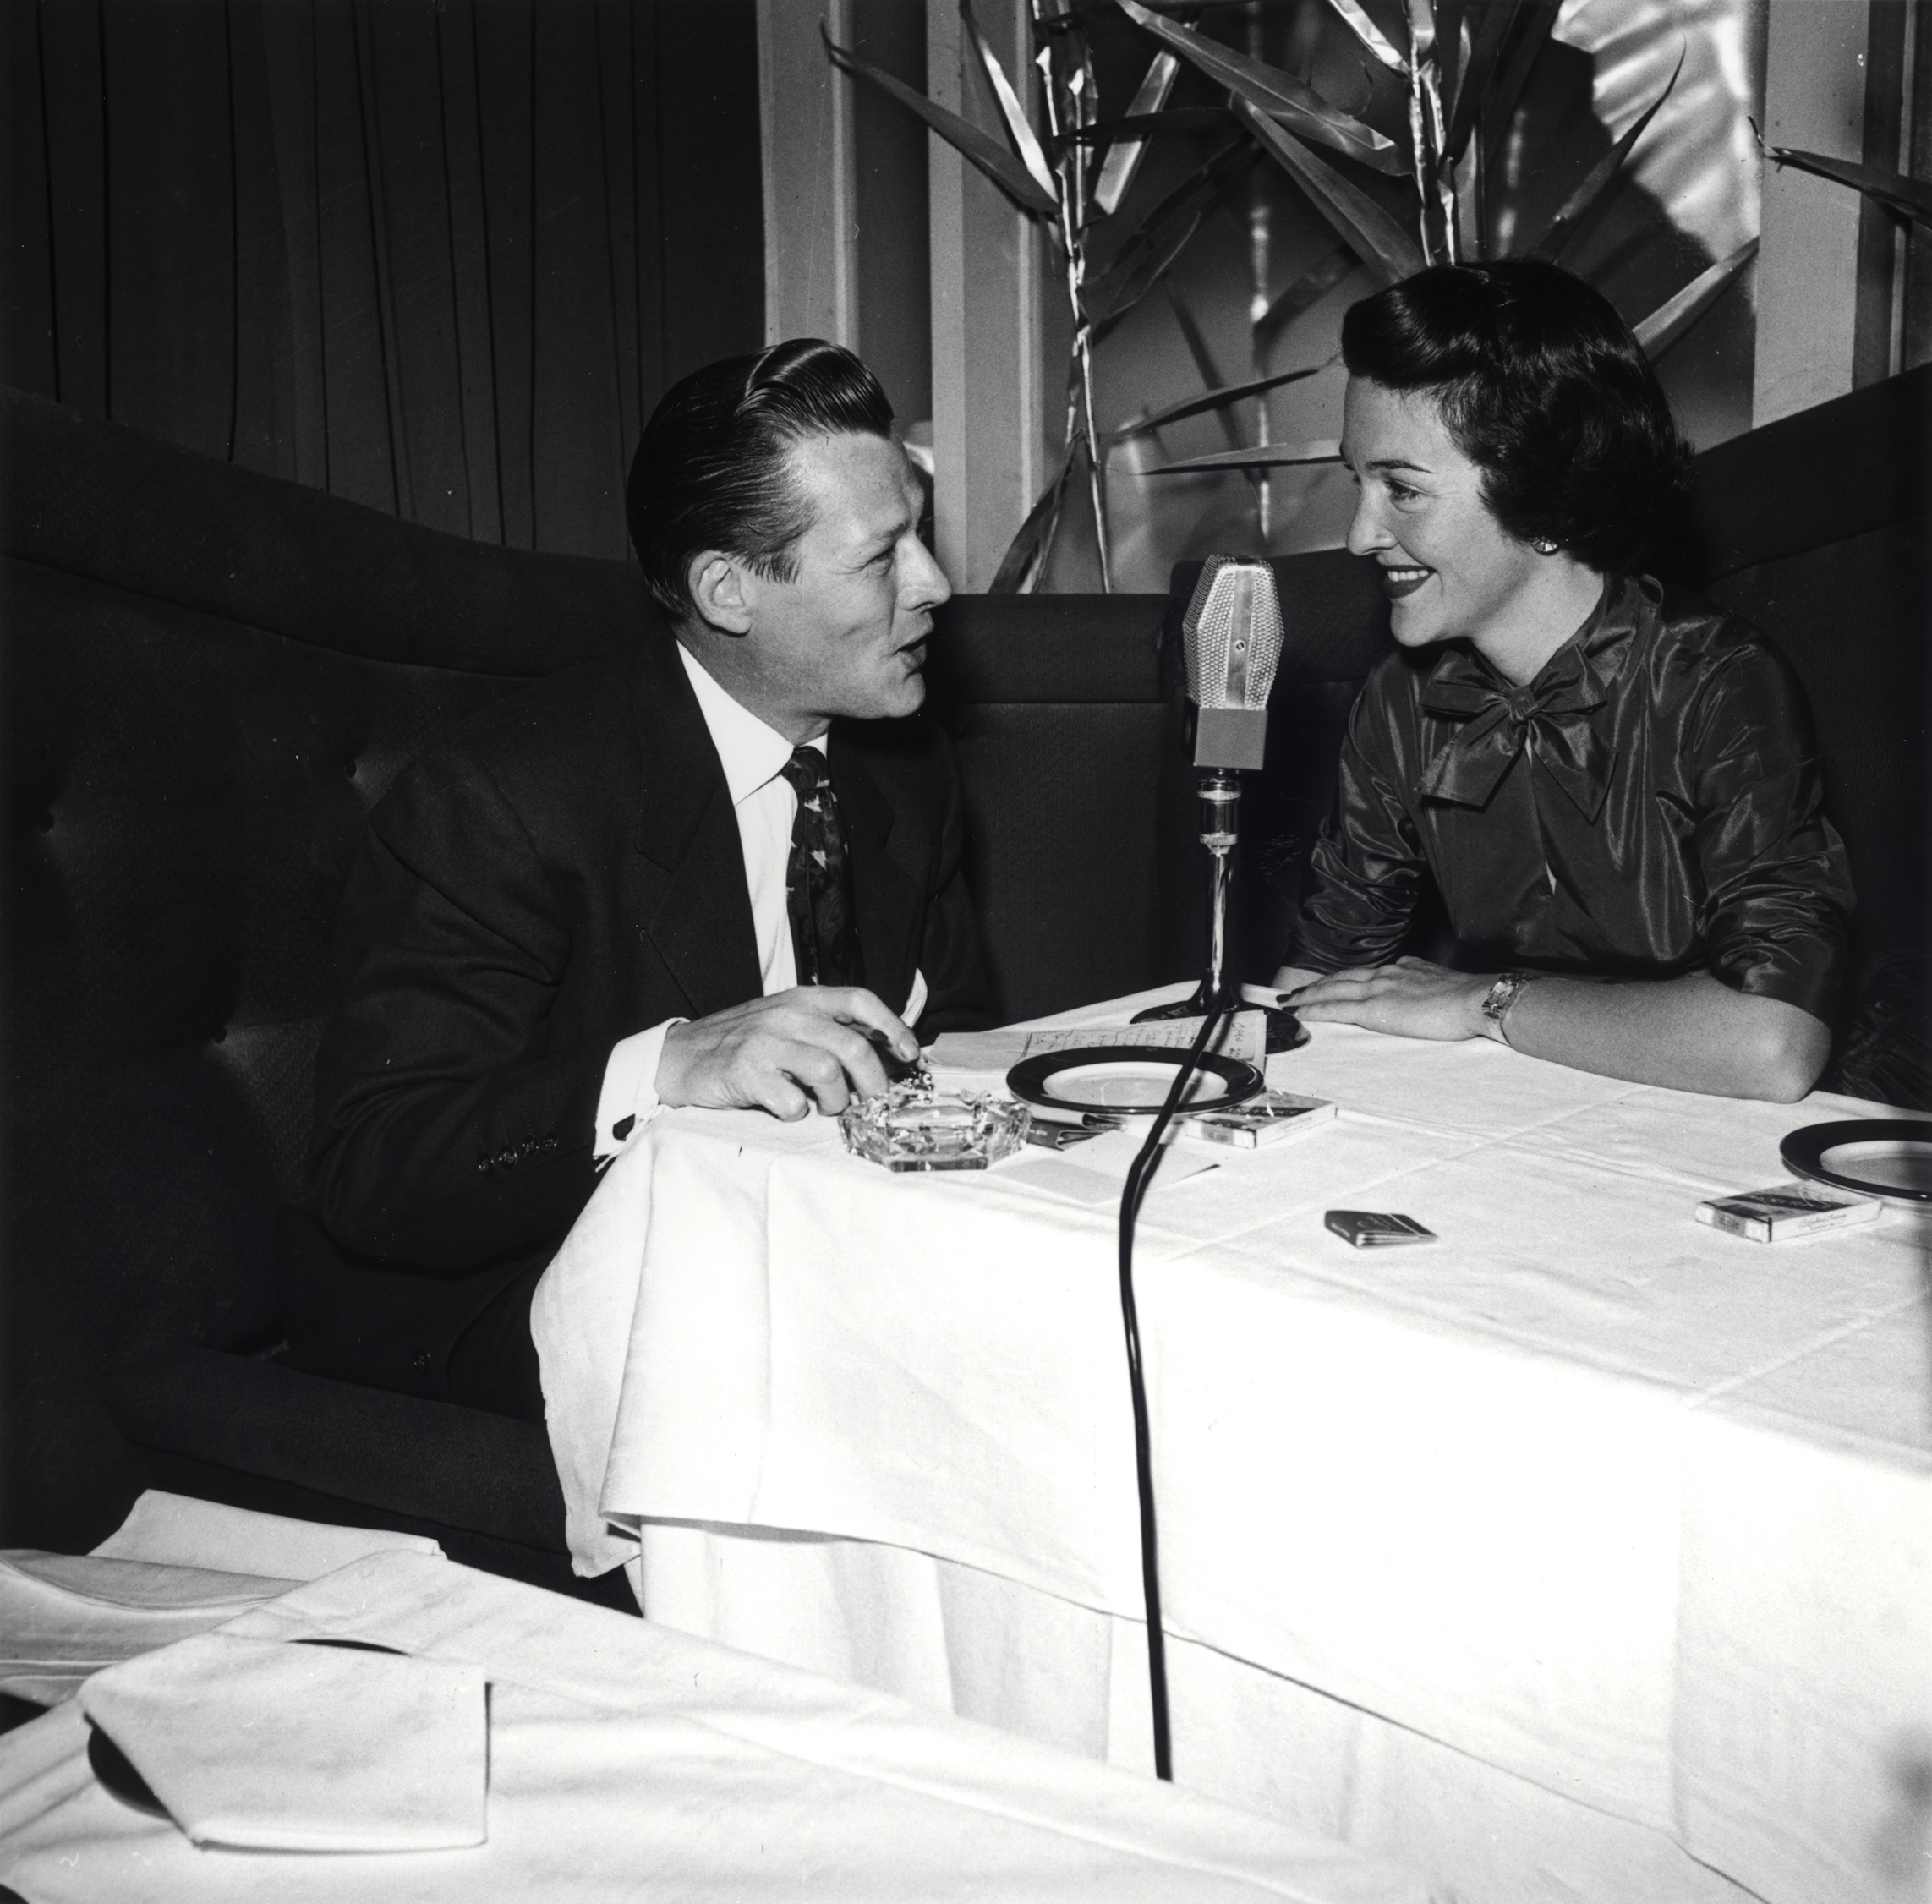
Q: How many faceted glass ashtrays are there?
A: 1